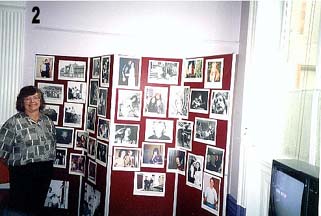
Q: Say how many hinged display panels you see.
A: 4